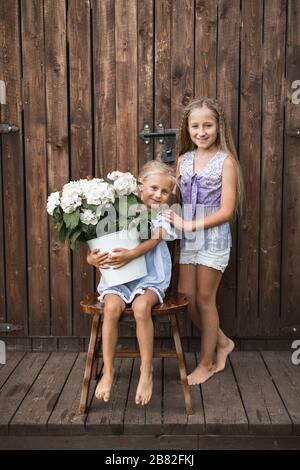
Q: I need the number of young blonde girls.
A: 2